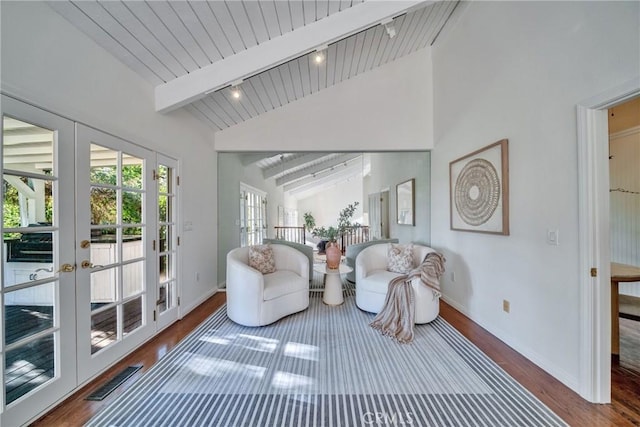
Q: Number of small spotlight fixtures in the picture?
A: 3